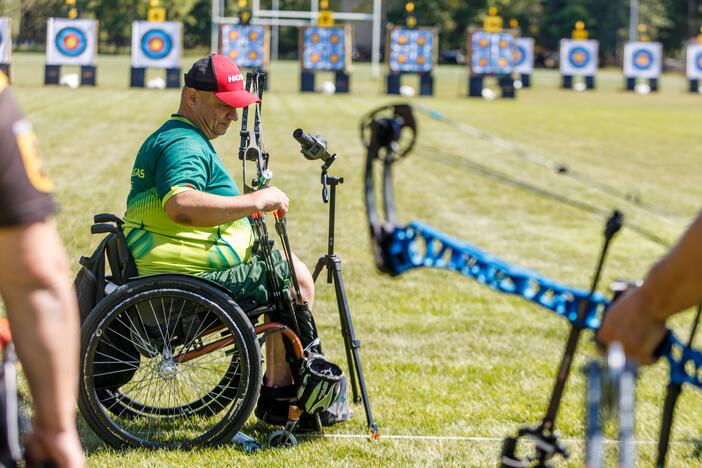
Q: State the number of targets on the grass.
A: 11